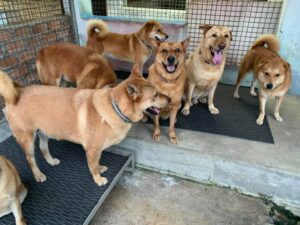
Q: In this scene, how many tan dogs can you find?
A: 7